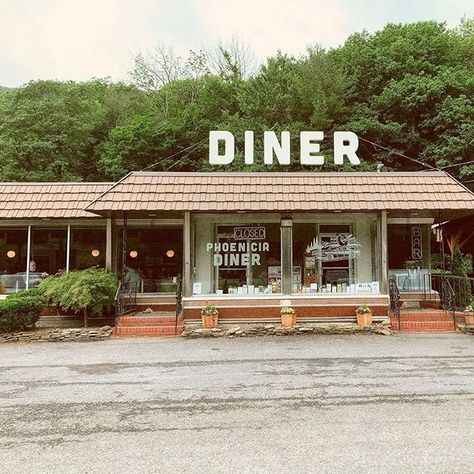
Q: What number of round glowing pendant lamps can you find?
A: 4